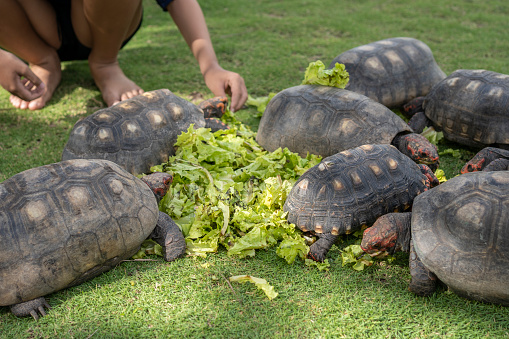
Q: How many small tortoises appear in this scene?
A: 1